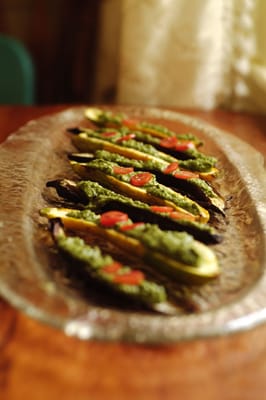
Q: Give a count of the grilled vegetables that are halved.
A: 8